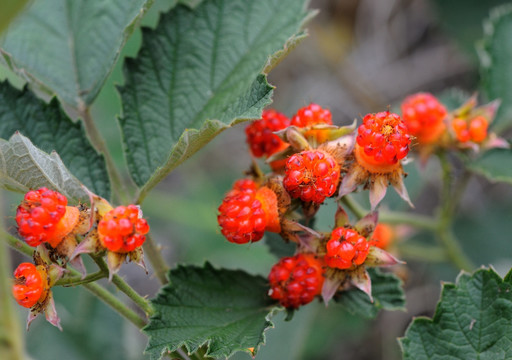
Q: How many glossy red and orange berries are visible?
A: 13